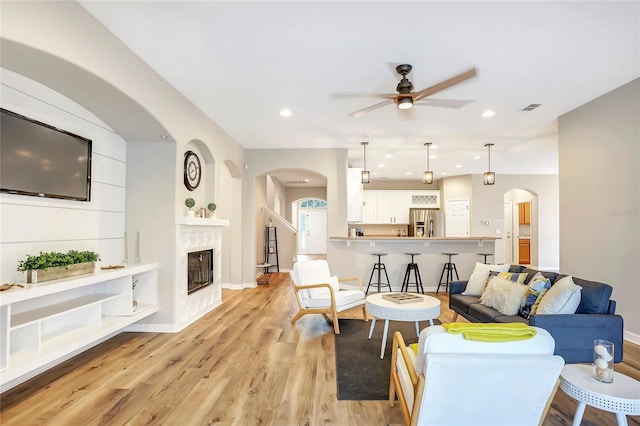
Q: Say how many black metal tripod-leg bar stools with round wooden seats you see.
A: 4